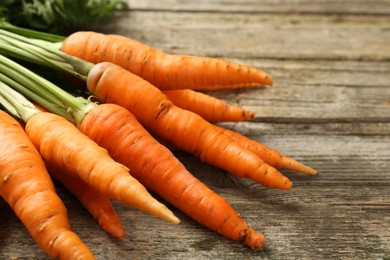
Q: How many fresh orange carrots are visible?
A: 8